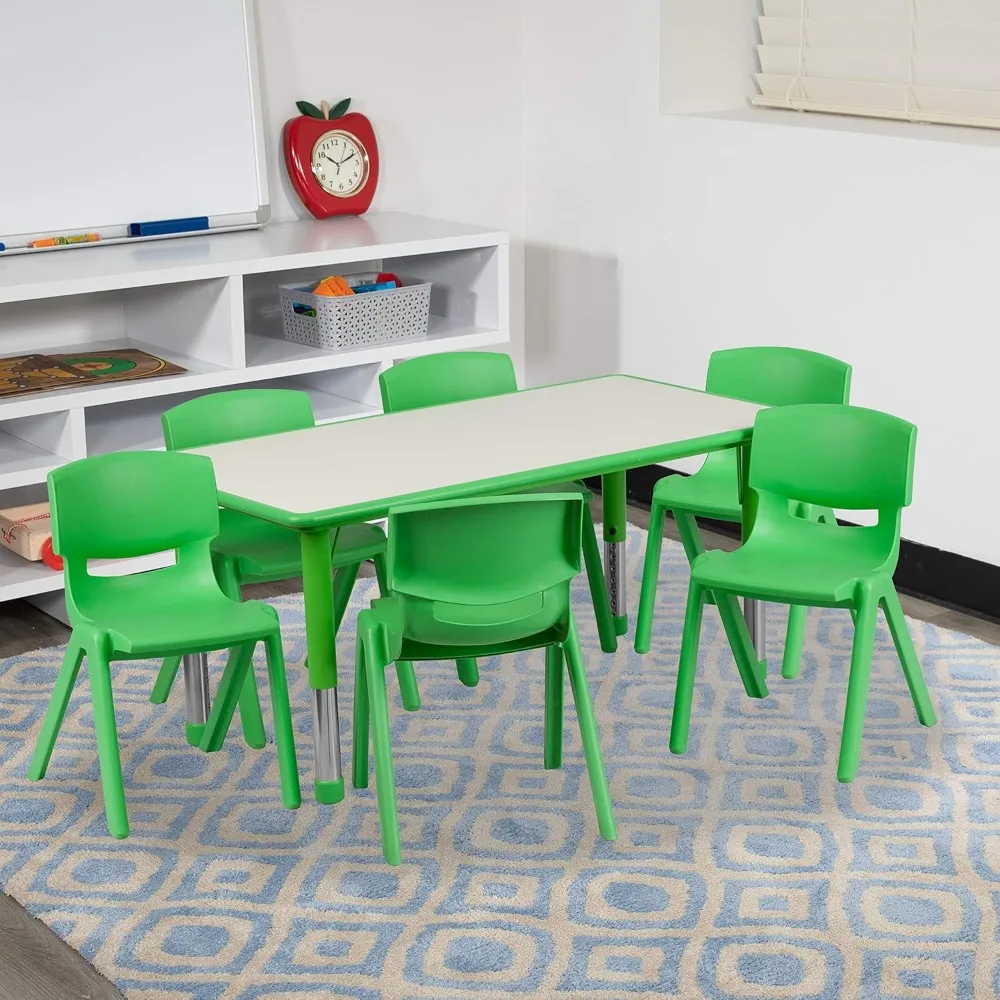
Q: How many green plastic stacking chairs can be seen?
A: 6